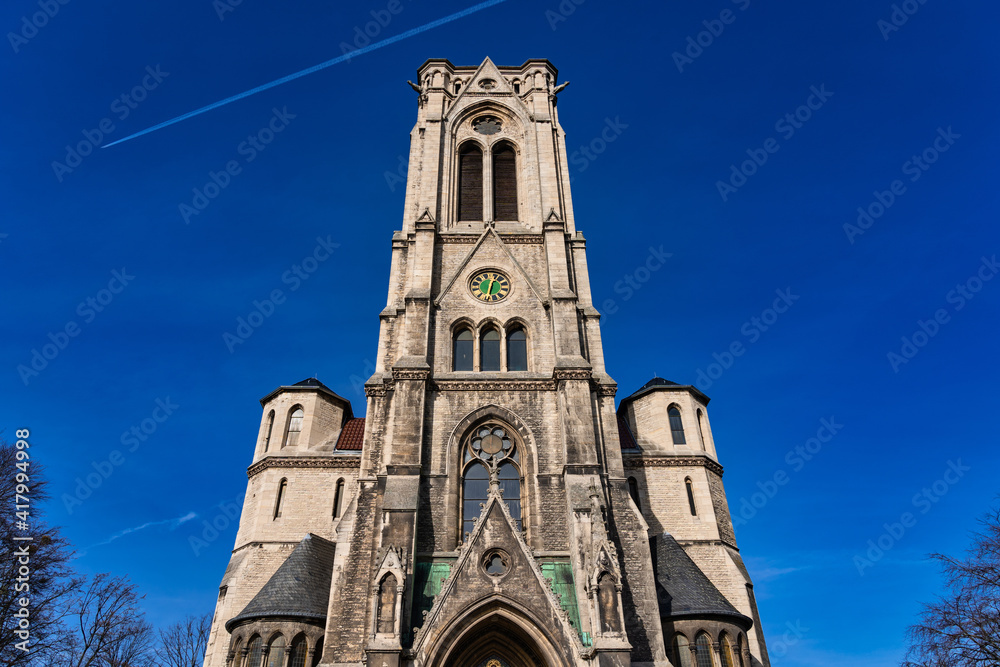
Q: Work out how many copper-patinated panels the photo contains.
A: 2